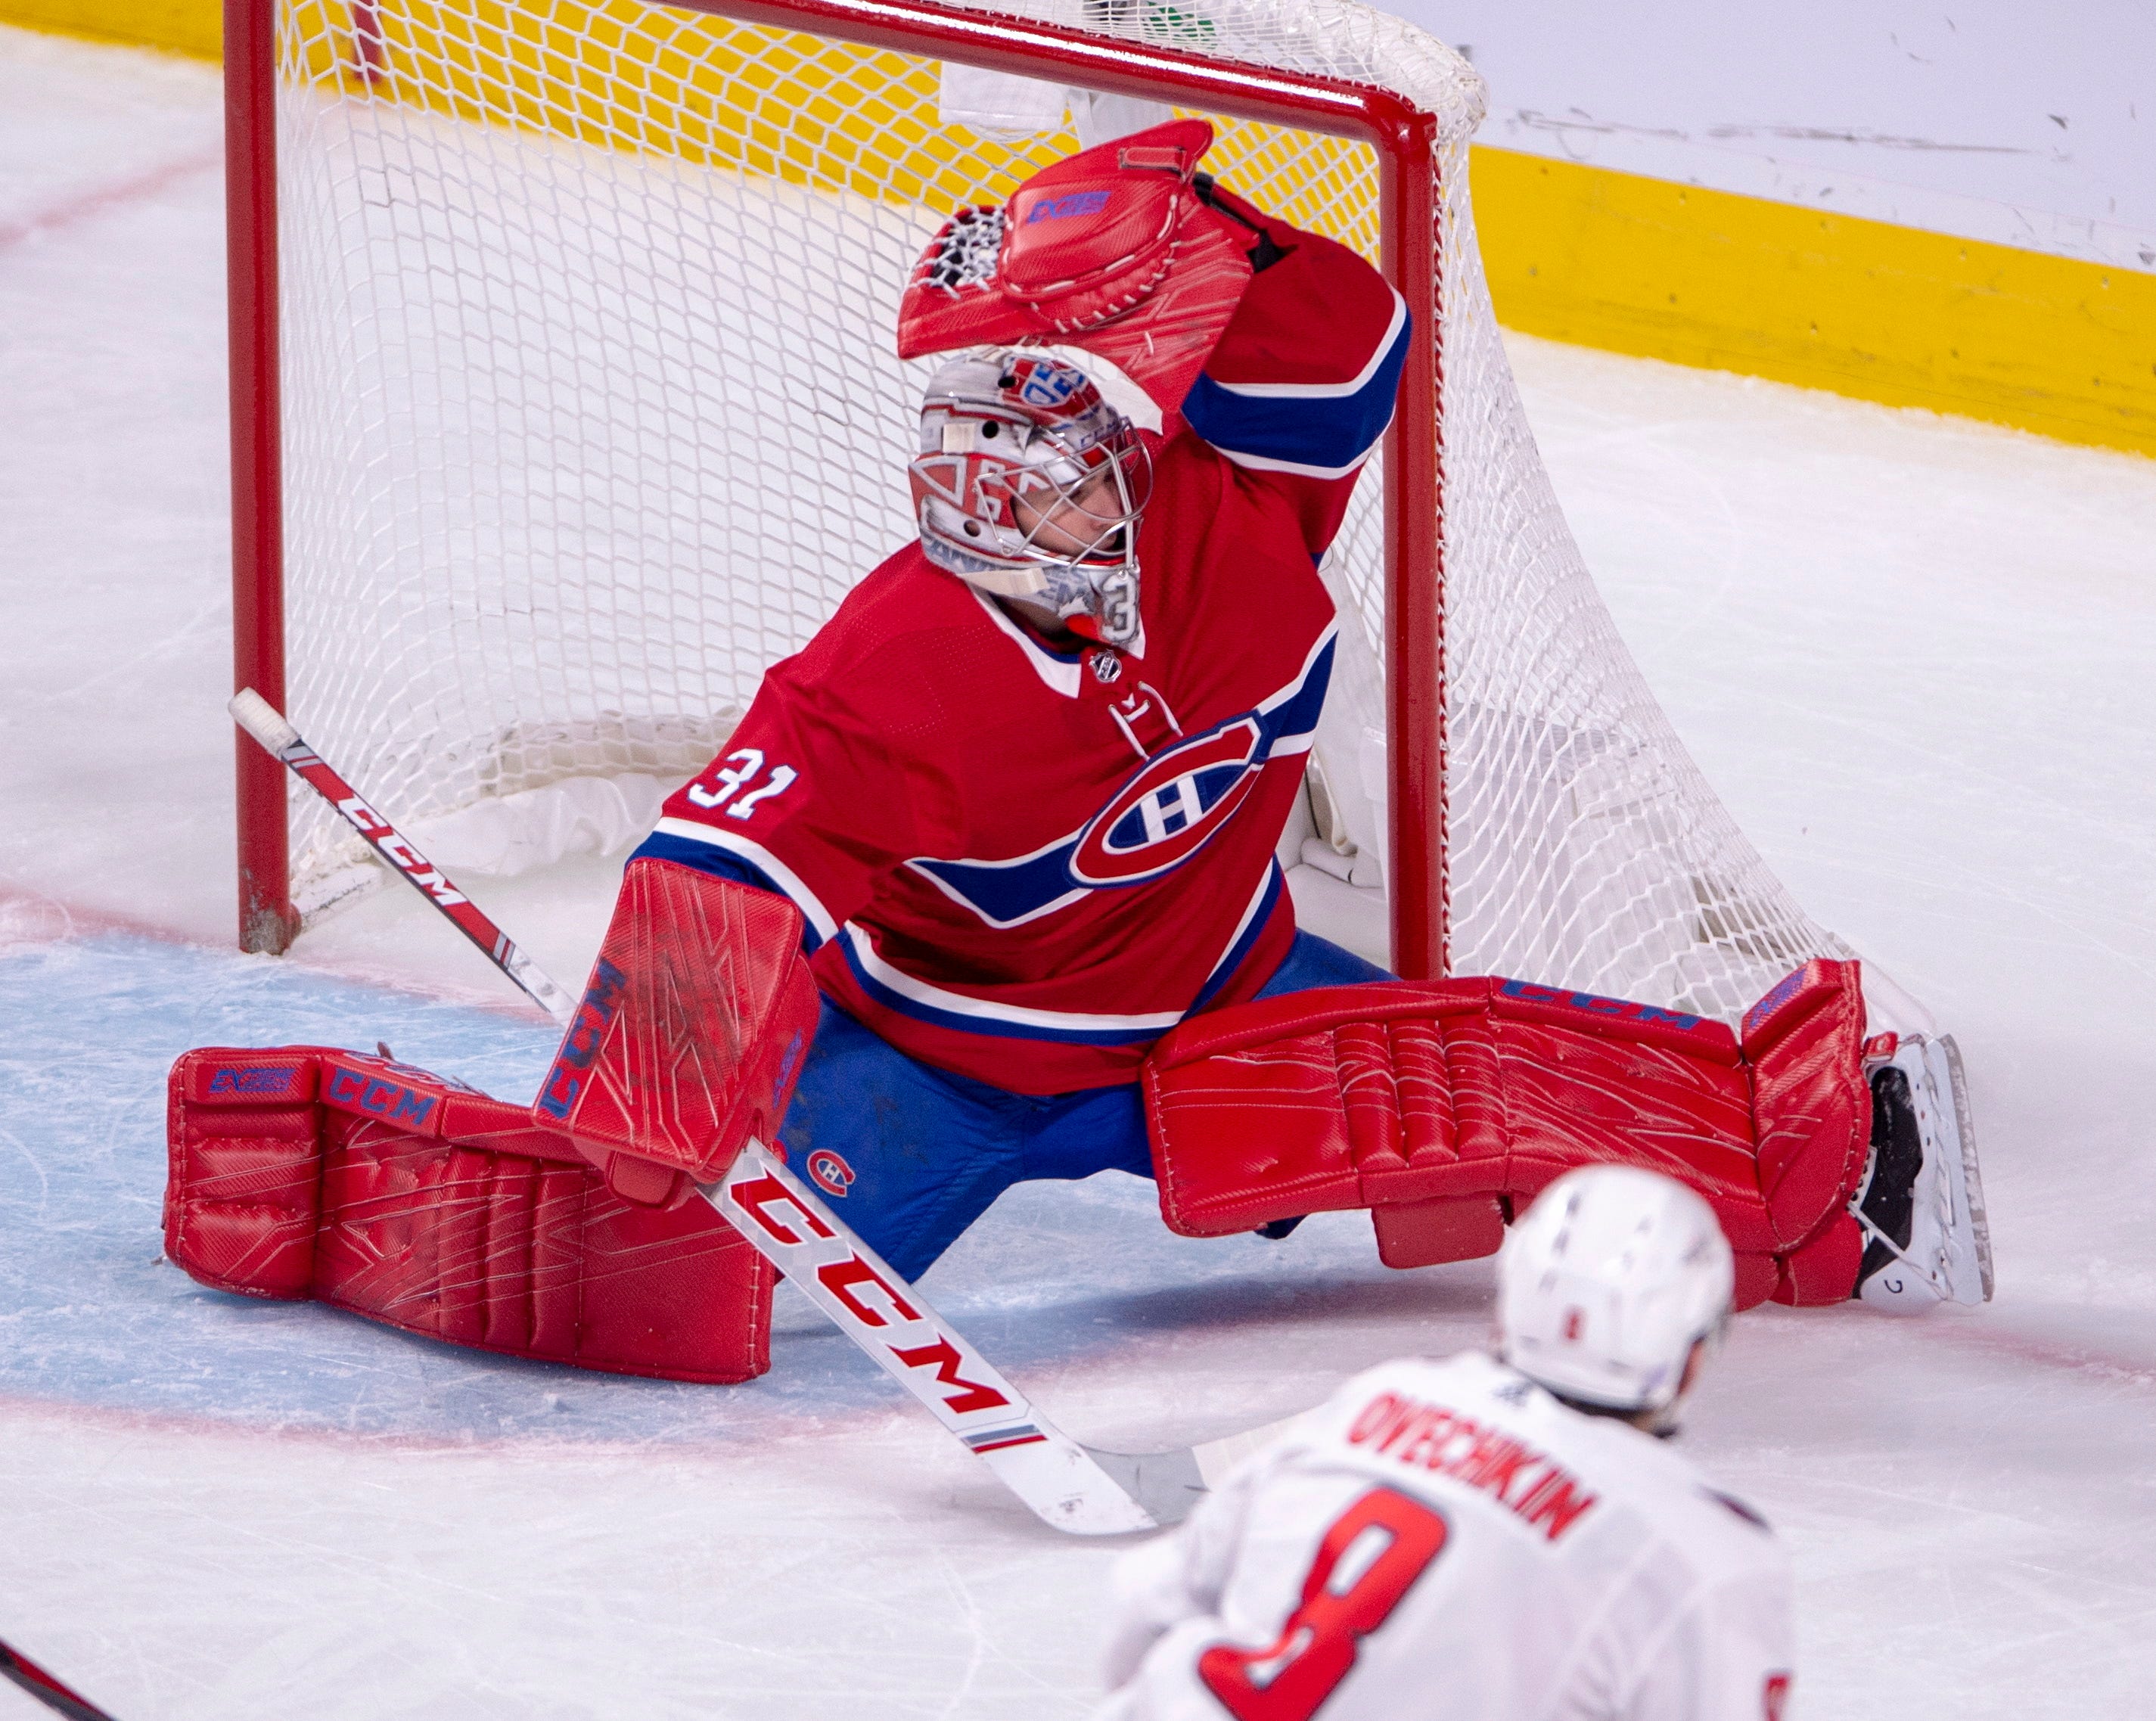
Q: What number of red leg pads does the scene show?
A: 2